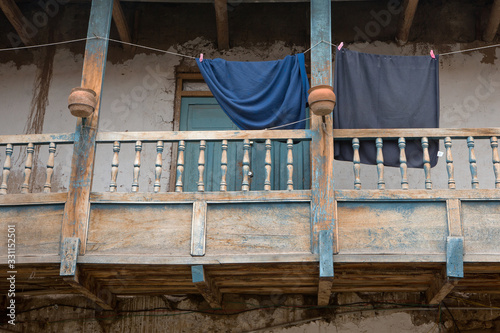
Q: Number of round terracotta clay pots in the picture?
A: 2